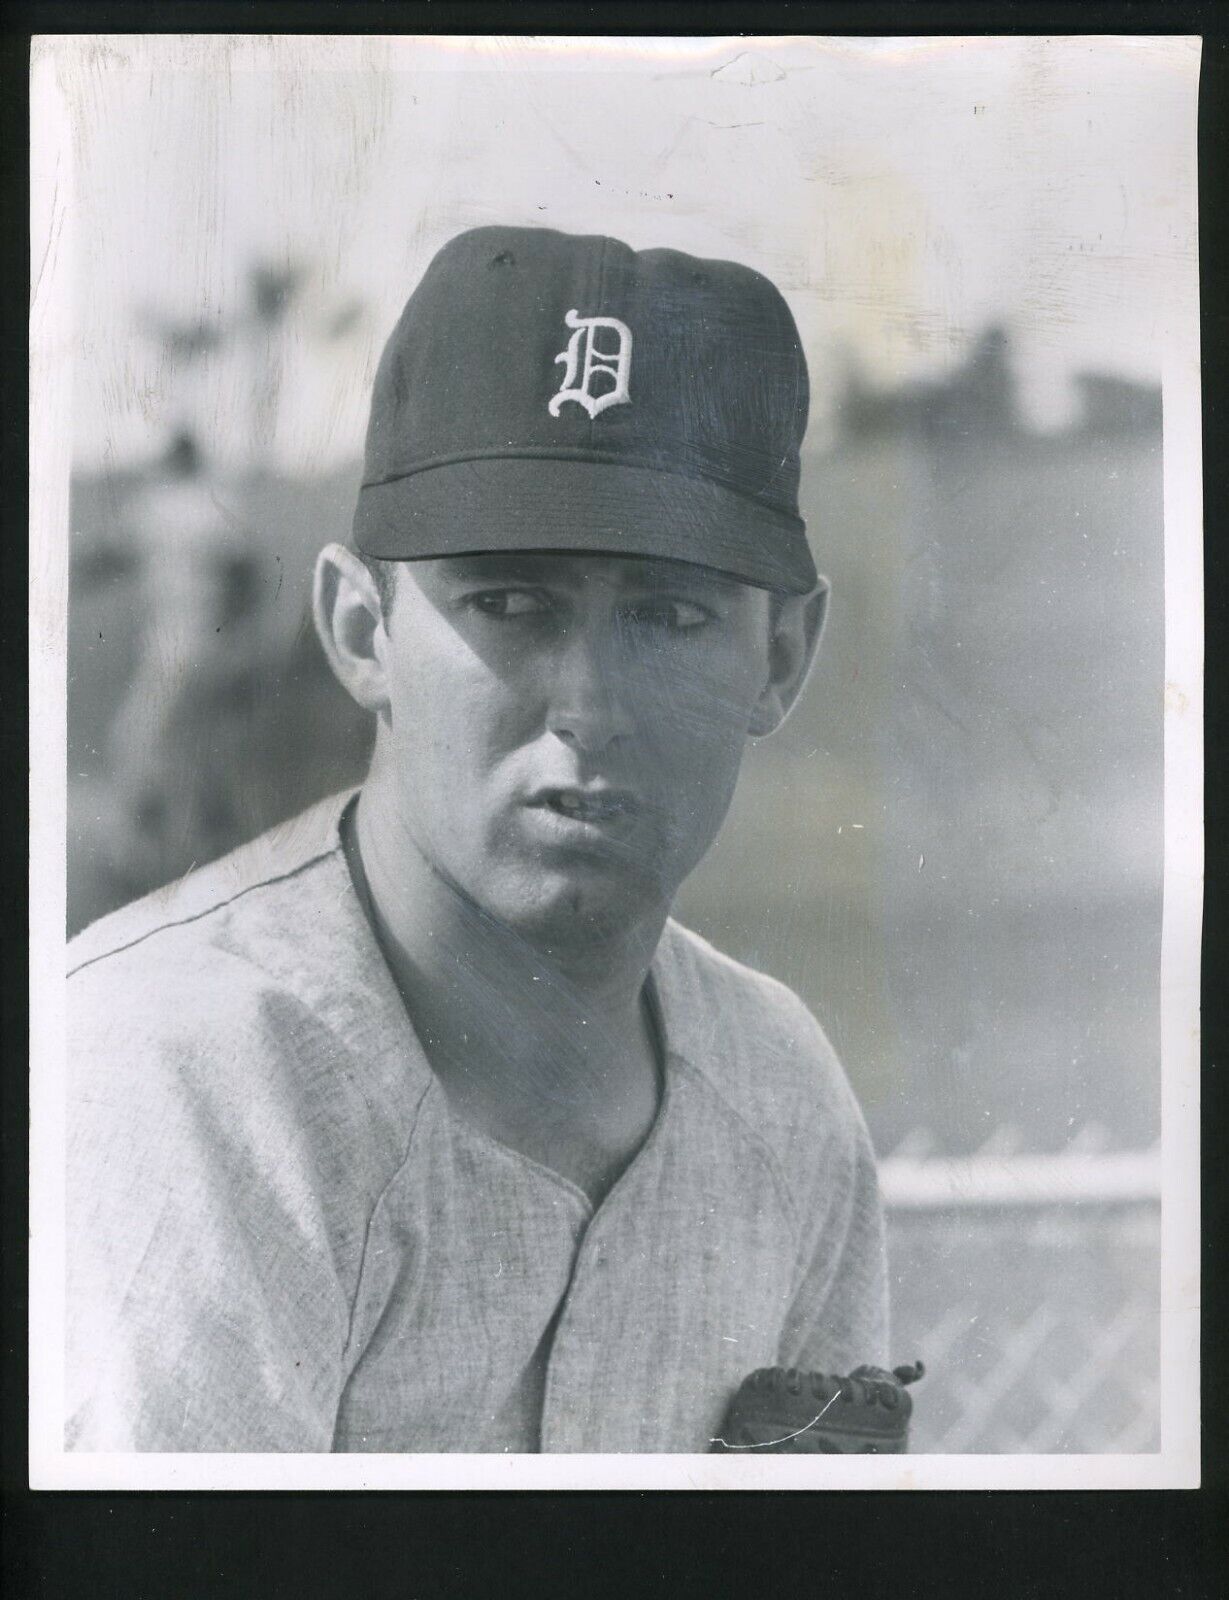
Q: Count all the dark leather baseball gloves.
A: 1